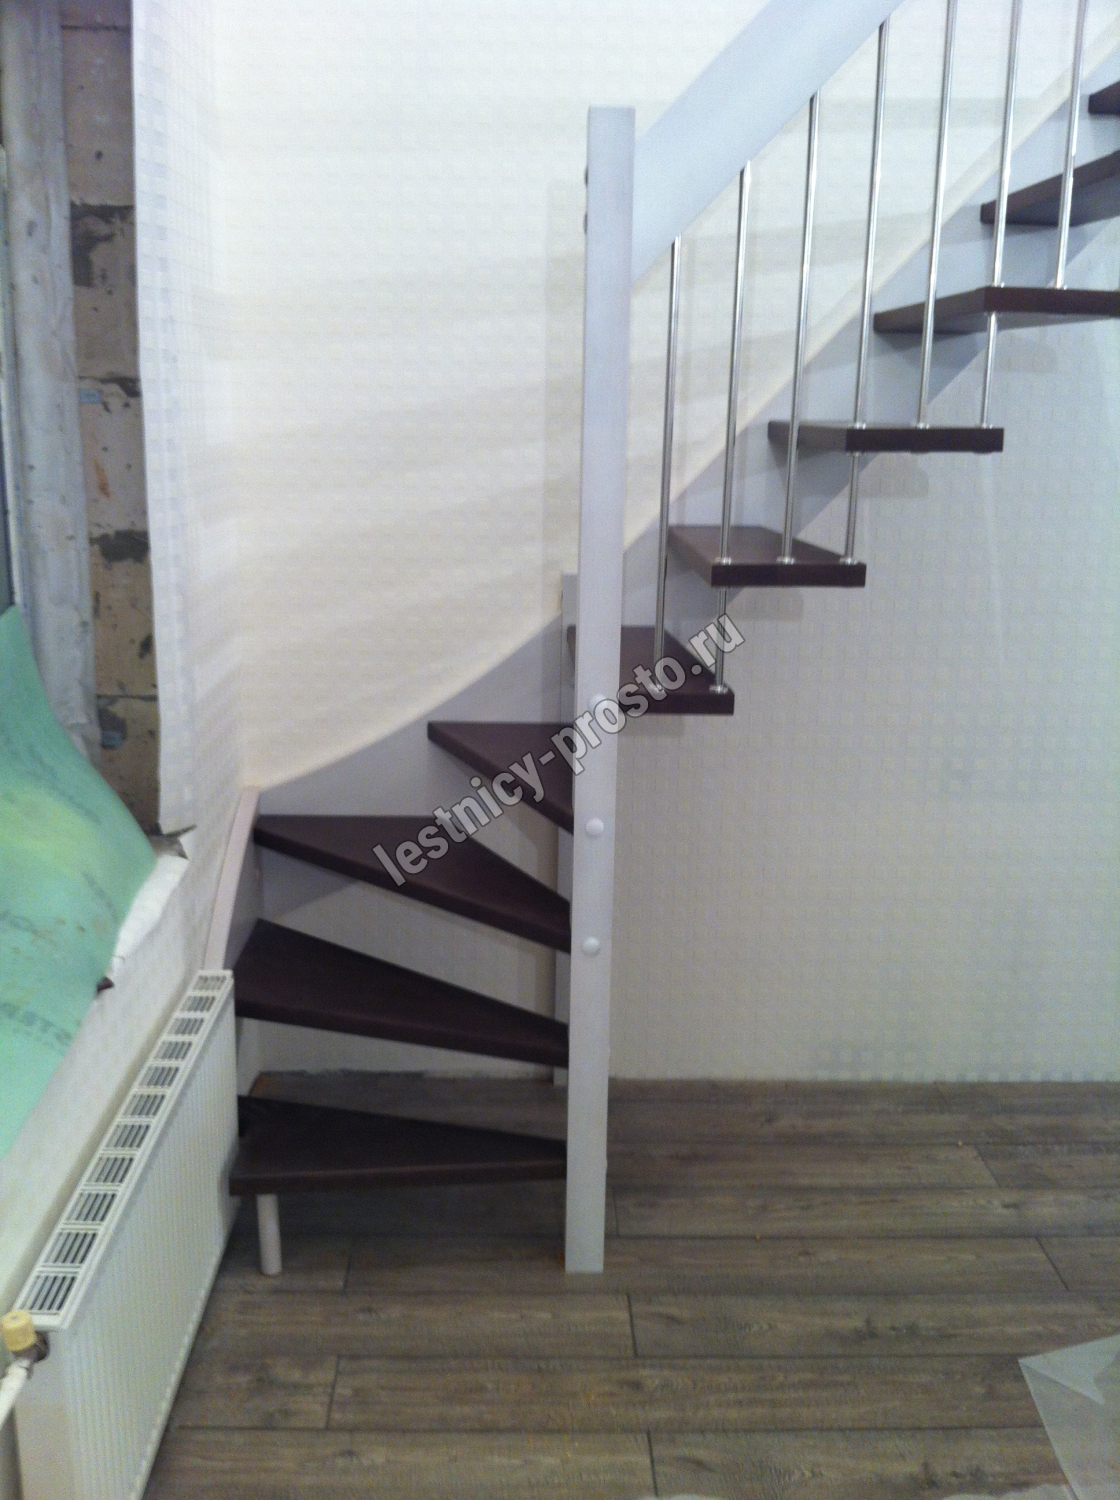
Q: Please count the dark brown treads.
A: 10